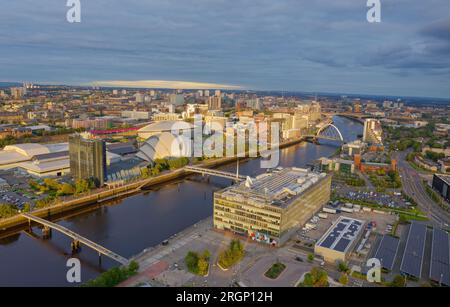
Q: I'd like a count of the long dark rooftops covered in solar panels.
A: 3